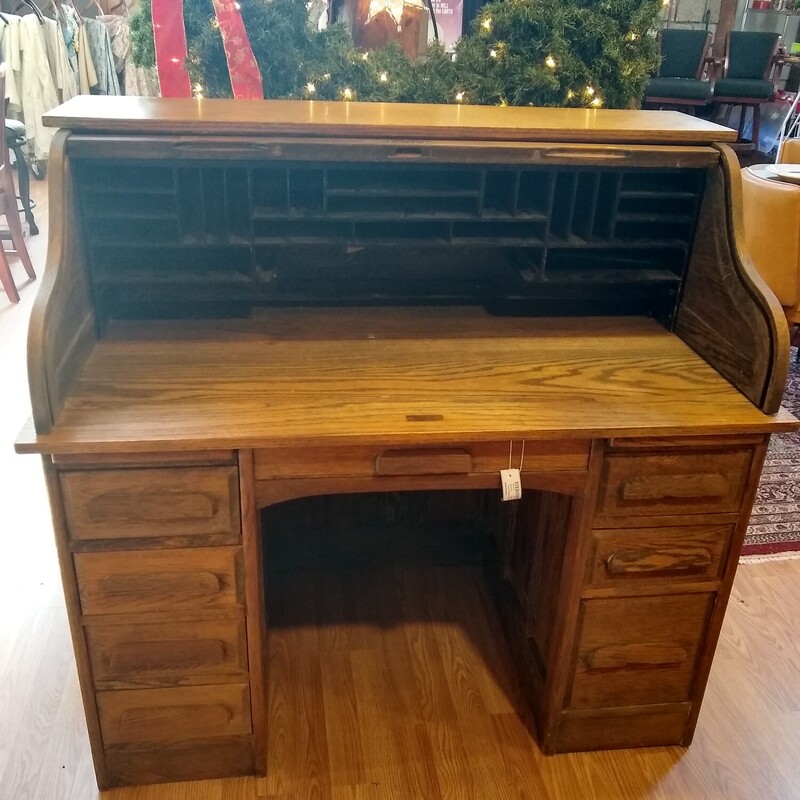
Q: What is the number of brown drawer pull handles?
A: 8